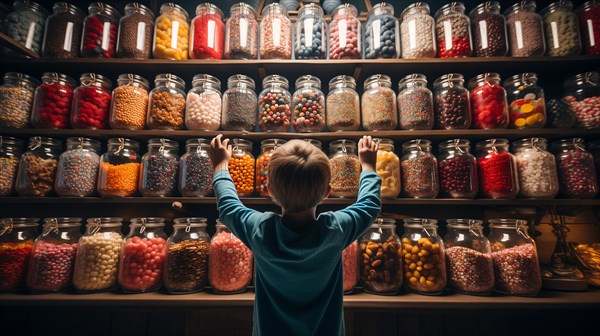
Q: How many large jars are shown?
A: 11